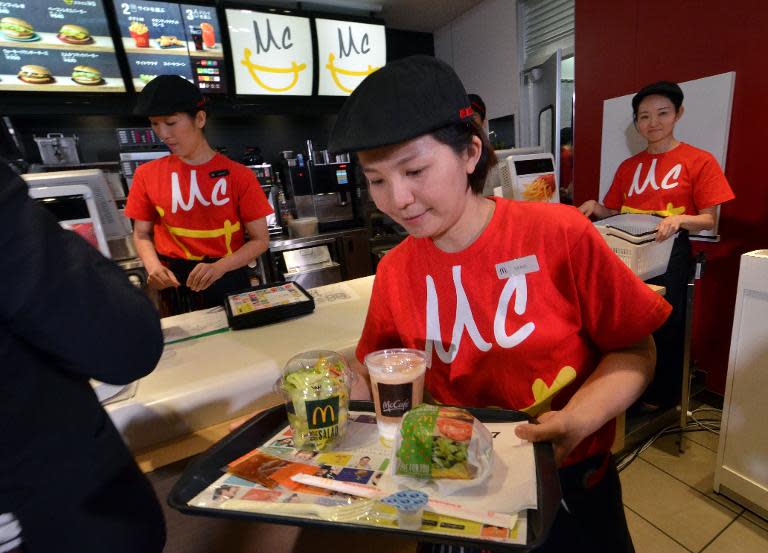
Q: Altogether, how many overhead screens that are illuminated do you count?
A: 4